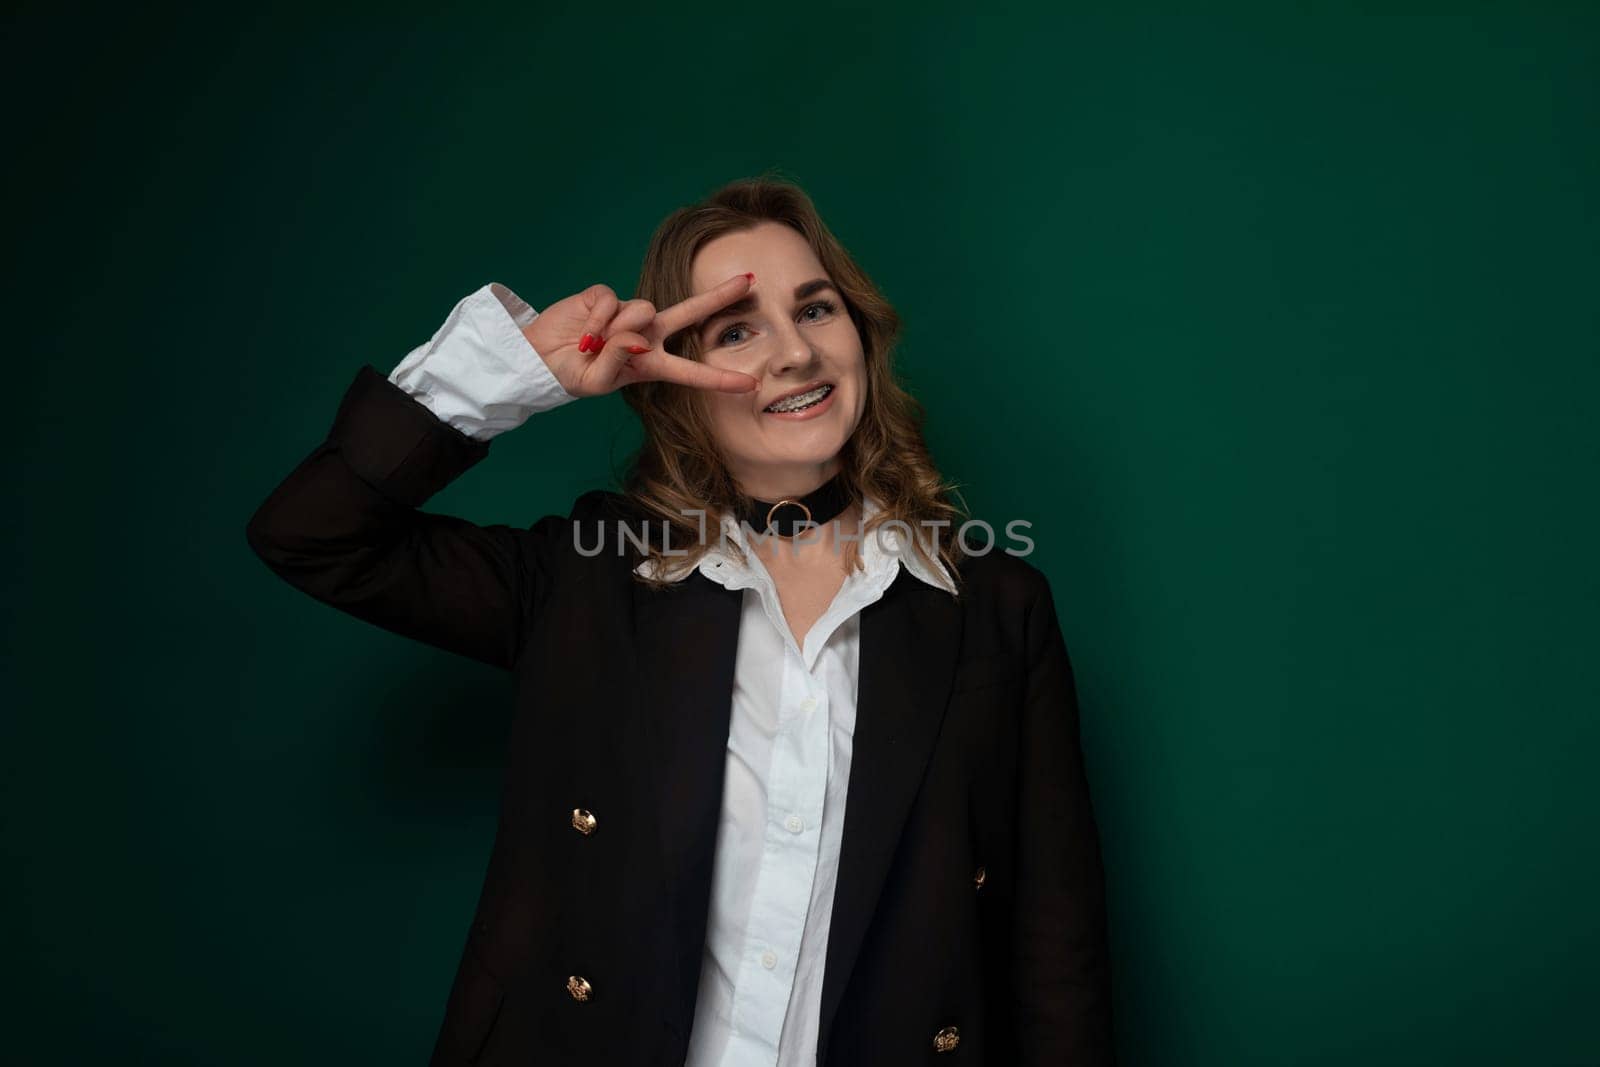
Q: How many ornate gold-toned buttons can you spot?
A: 4